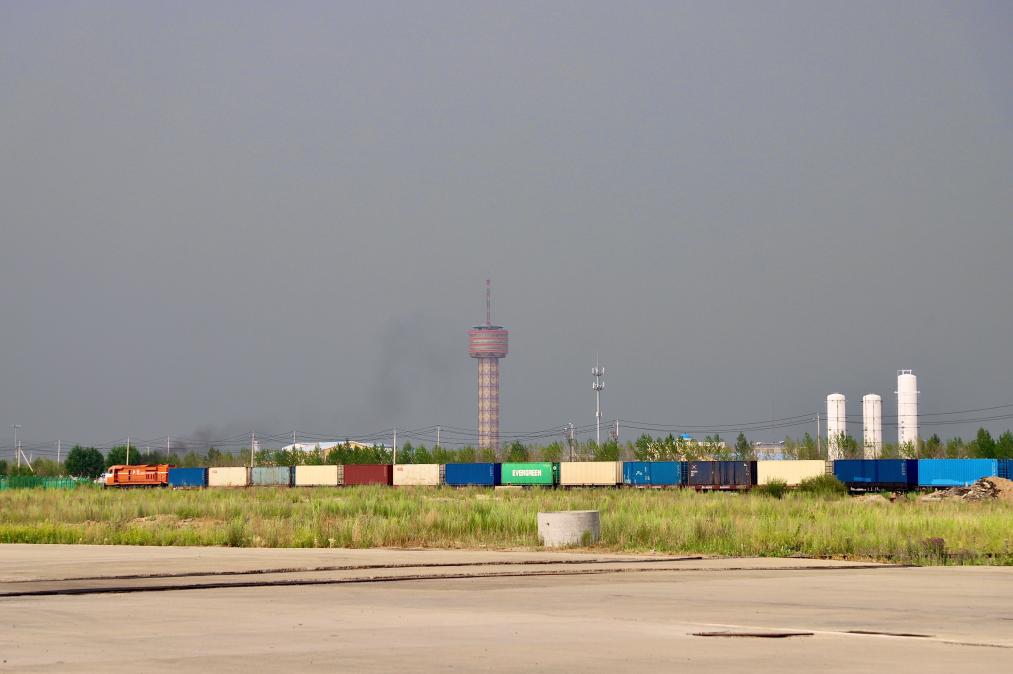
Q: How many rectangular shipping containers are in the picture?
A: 15